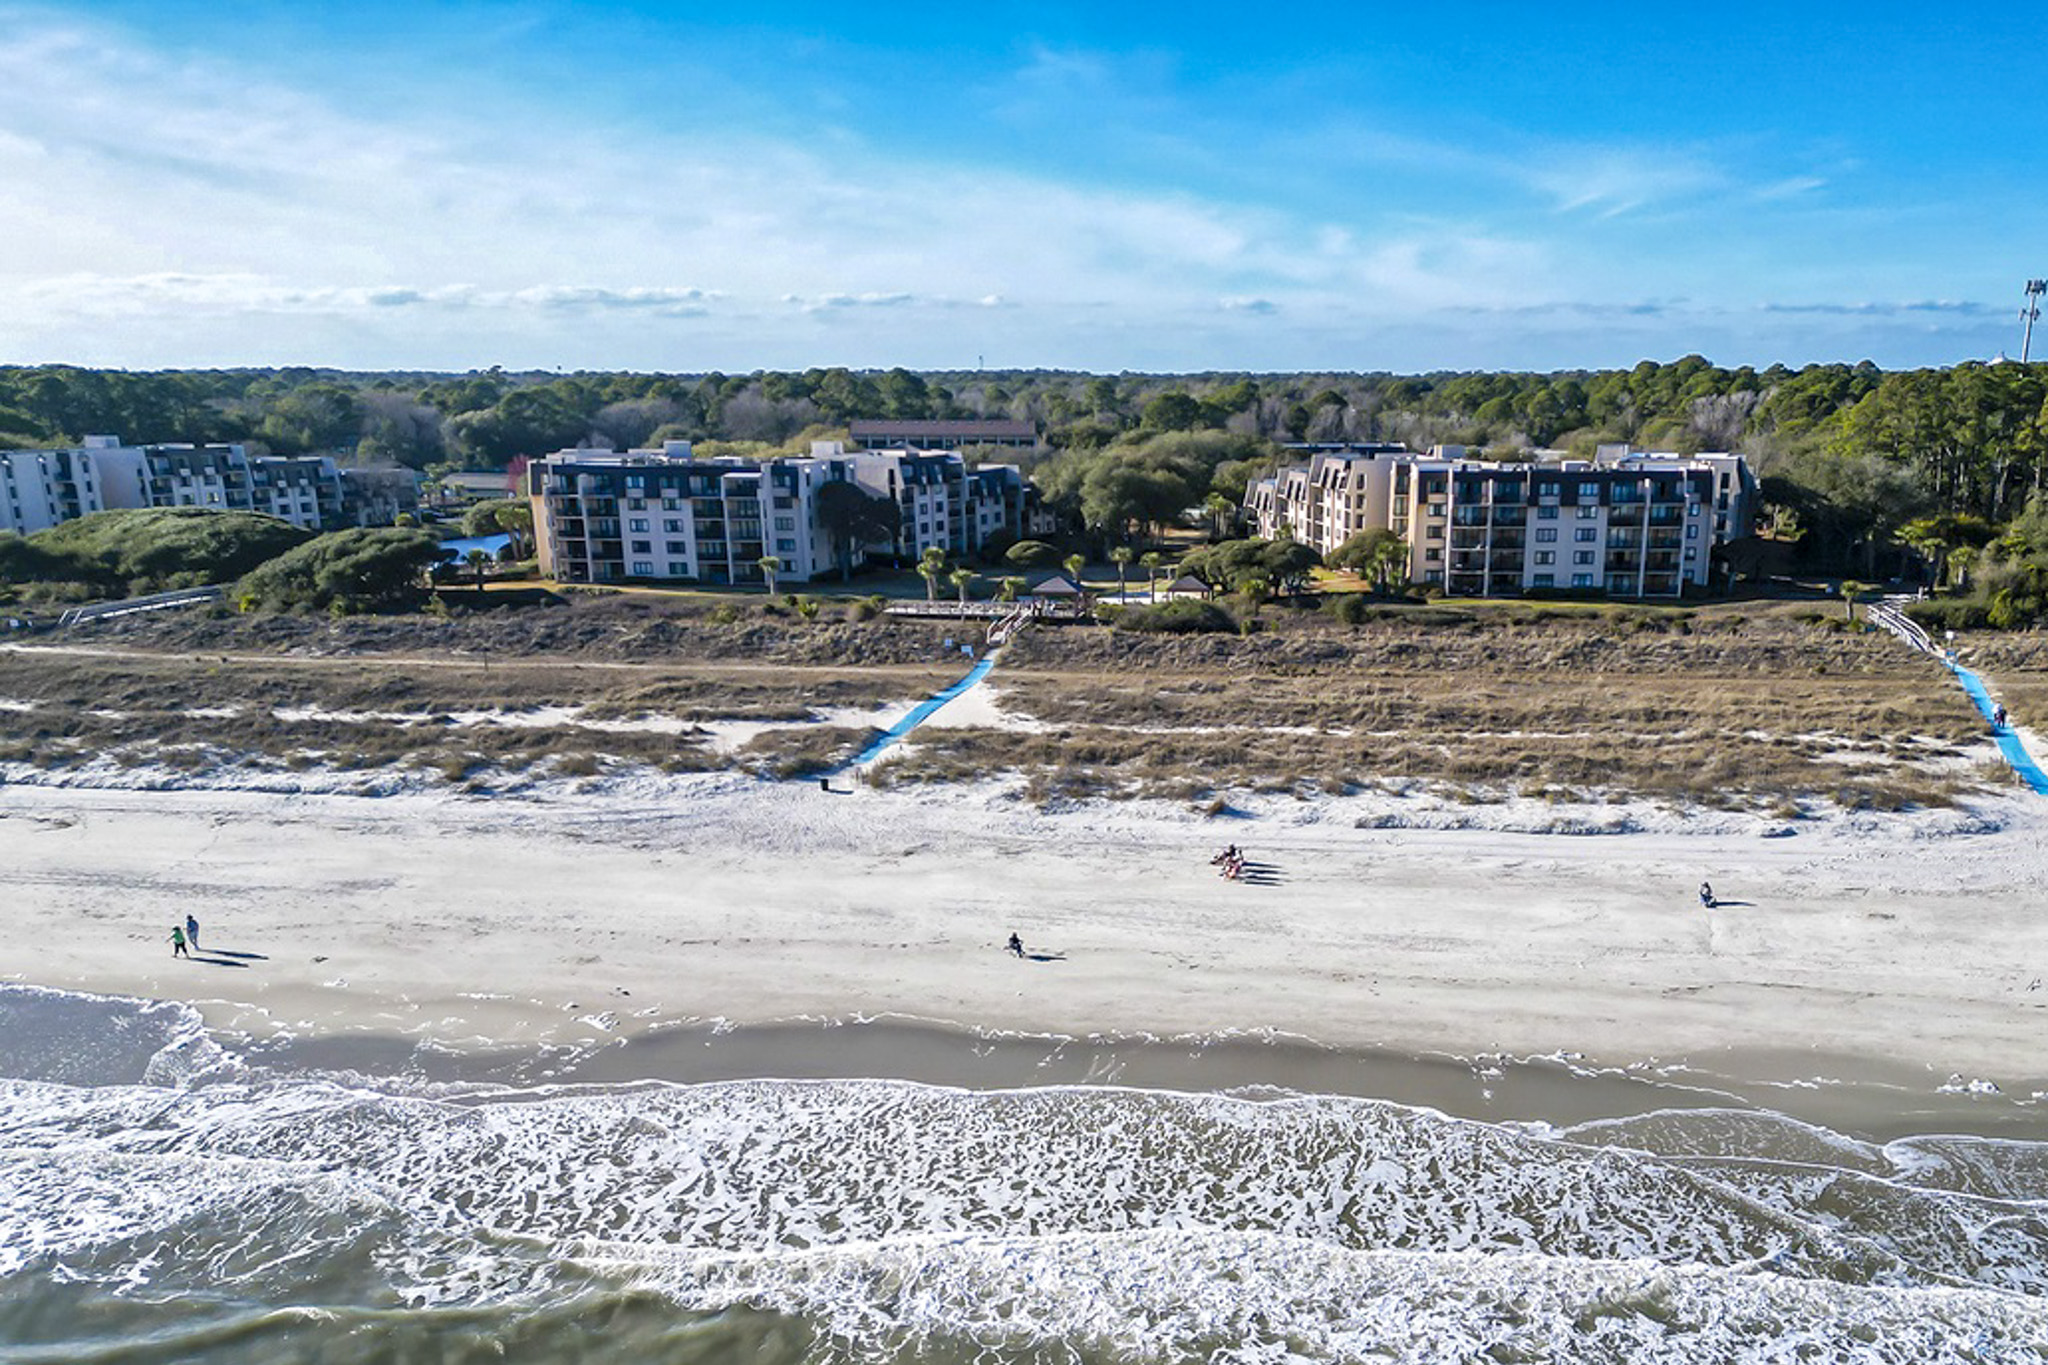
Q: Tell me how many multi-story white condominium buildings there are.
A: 3